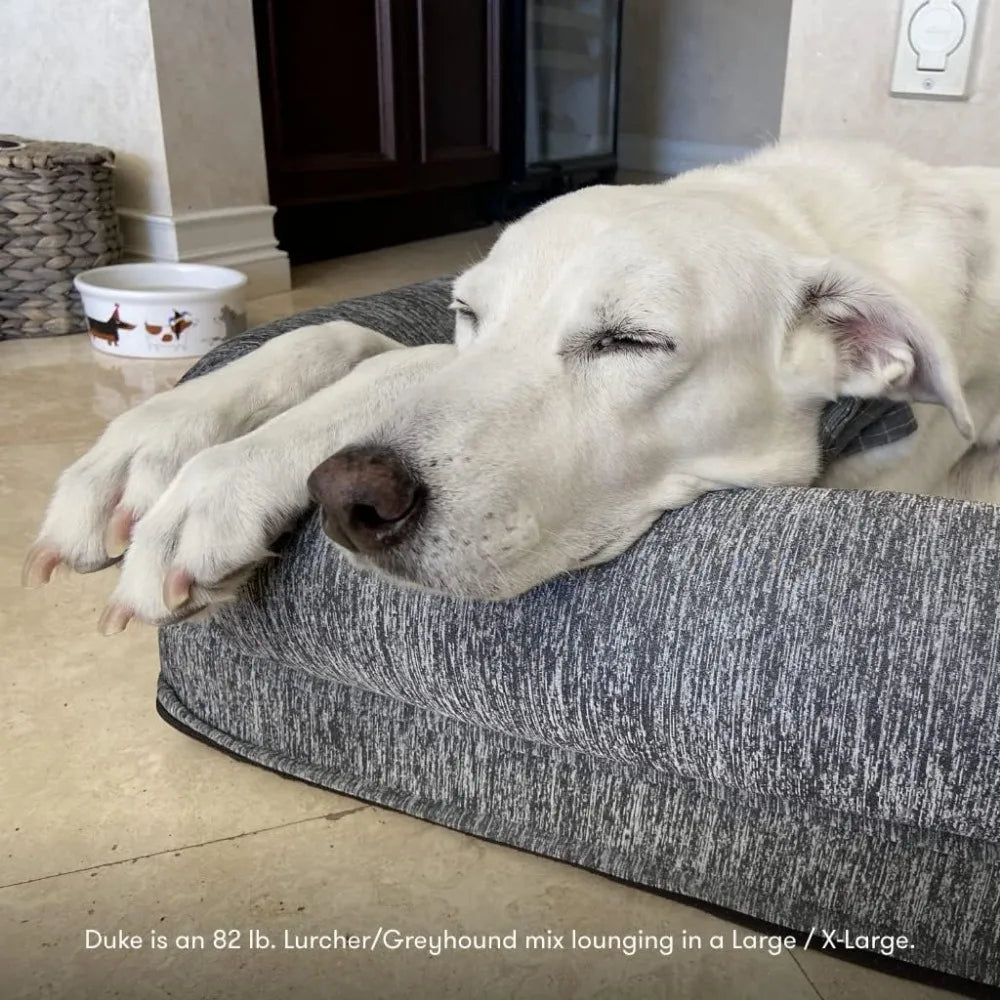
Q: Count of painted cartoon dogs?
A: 3